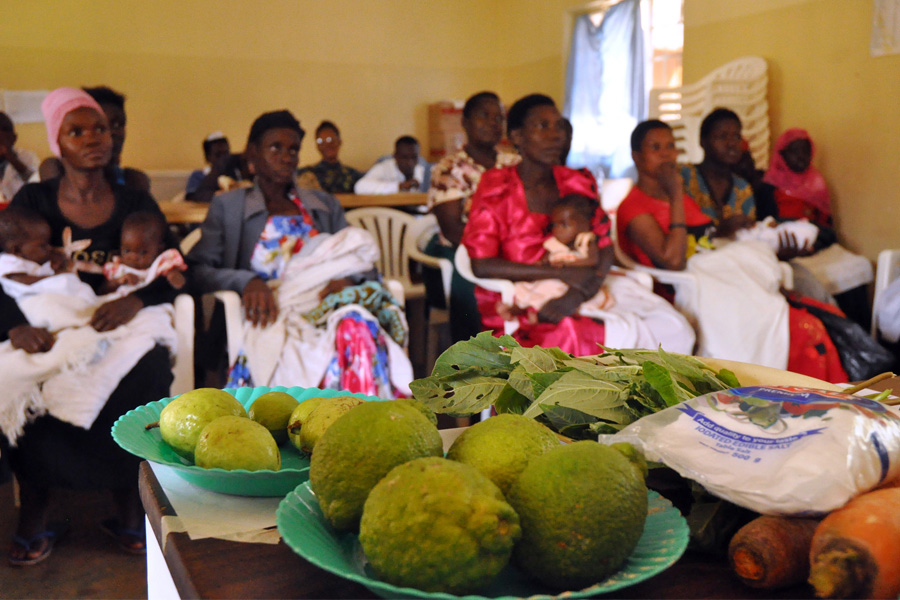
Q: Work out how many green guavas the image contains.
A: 5